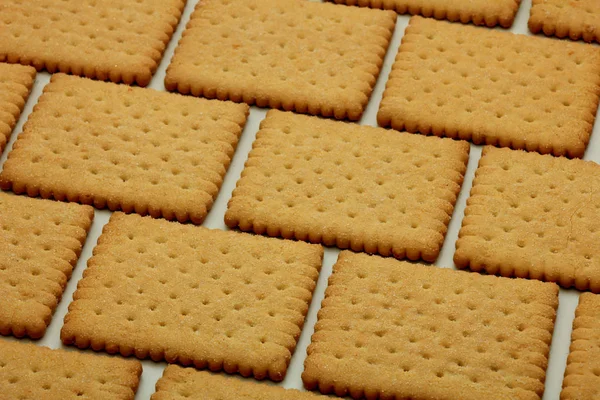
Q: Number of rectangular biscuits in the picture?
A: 15